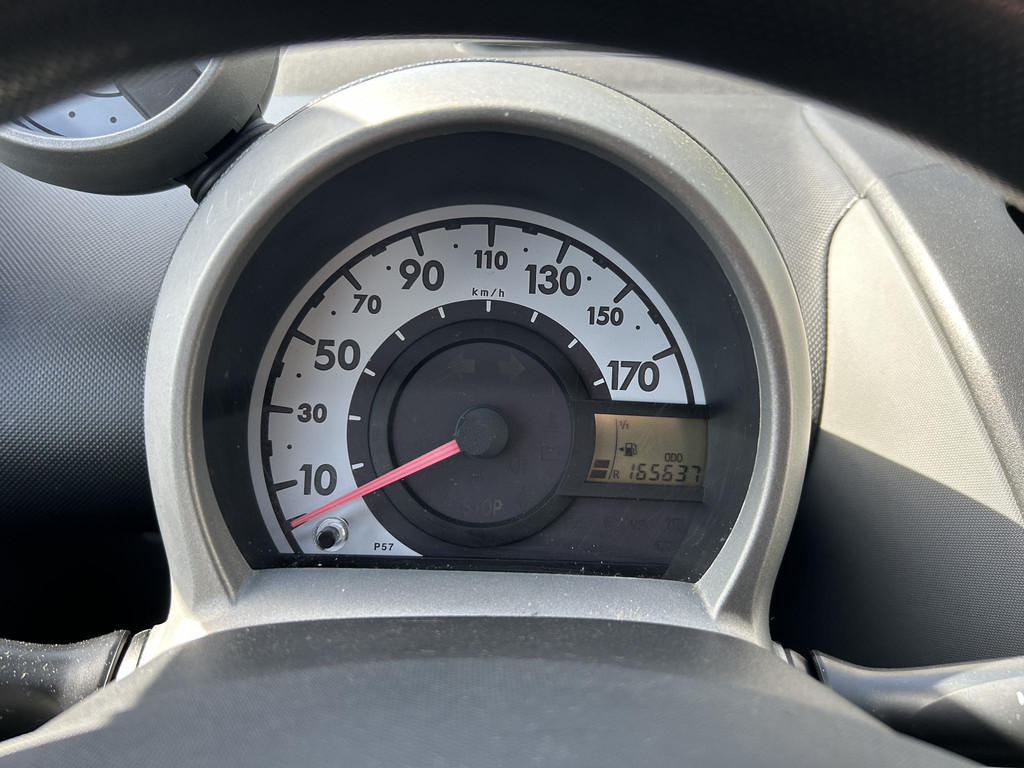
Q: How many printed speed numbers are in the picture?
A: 9